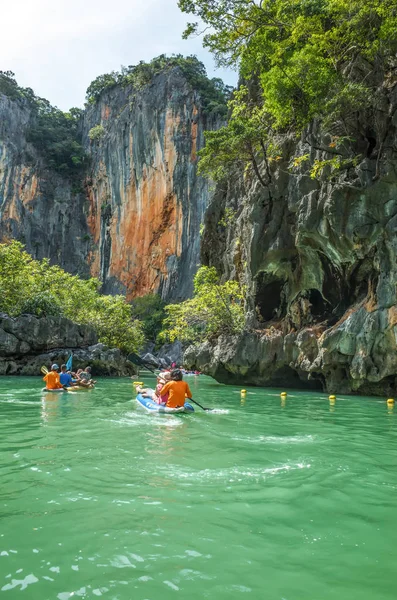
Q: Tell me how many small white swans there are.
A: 0